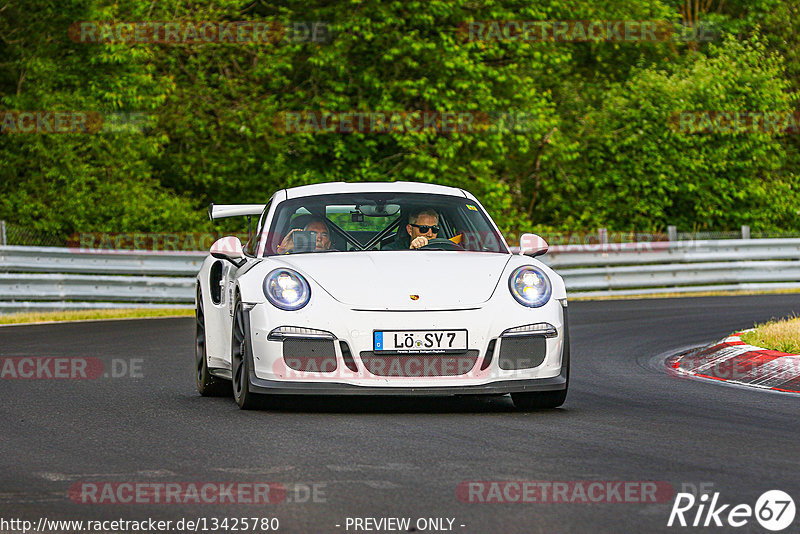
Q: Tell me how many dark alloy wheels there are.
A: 2